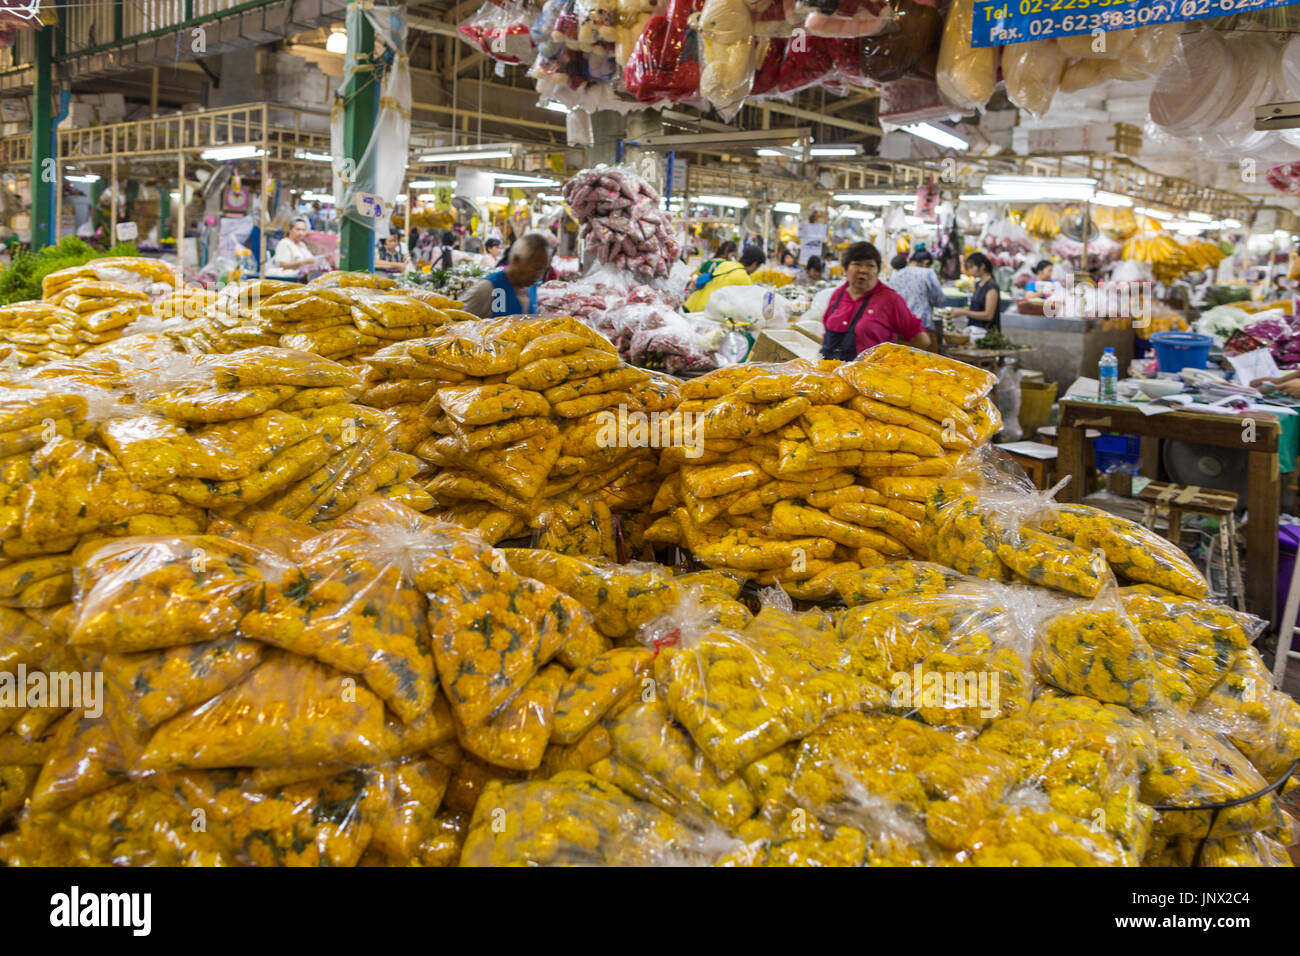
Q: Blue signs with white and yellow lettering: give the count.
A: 1